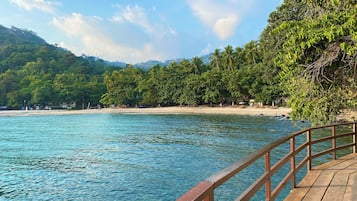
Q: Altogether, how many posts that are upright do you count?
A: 6